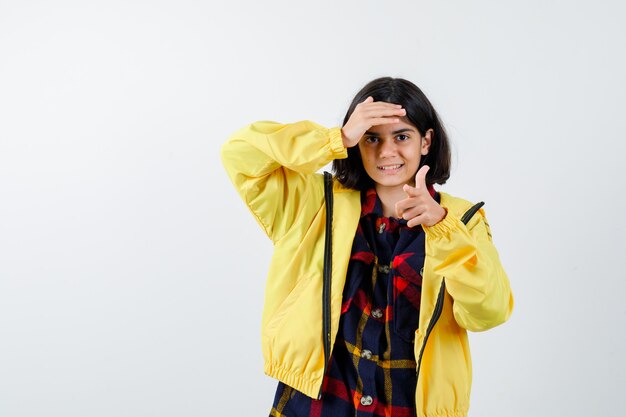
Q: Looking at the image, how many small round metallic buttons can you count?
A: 5